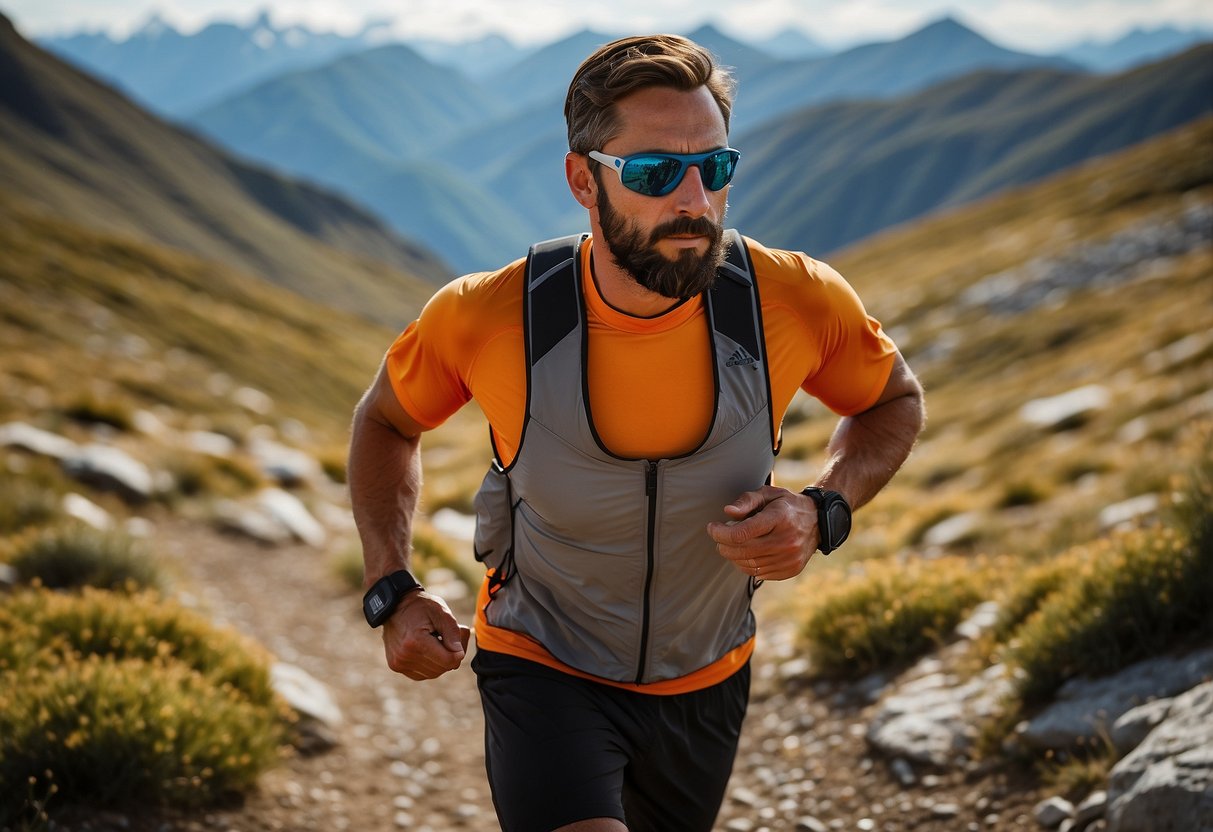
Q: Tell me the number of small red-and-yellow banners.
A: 0